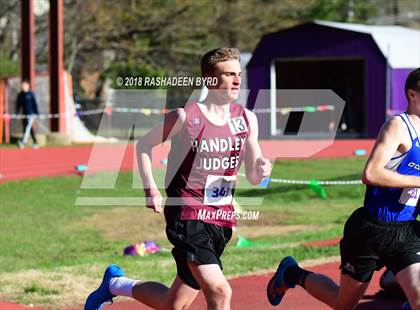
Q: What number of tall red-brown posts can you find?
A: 2